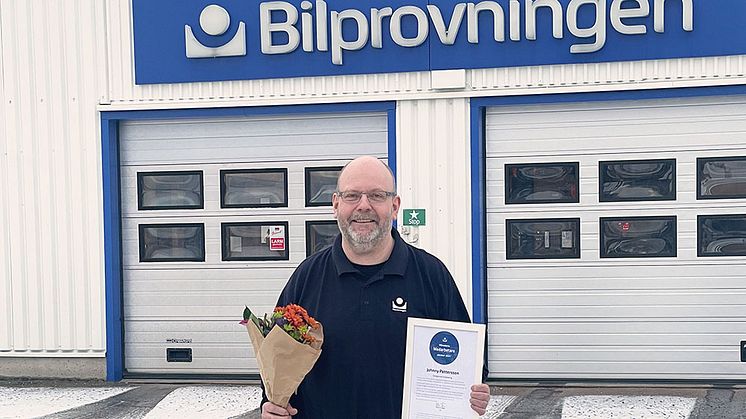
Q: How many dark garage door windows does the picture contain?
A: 12